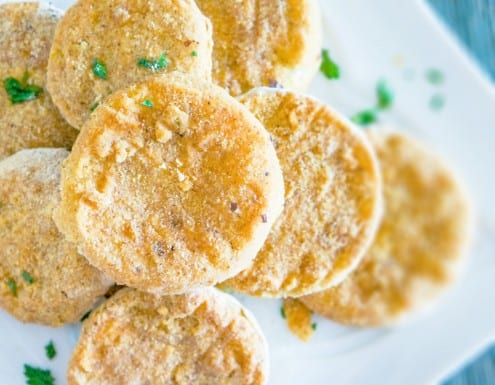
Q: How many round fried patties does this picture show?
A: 8